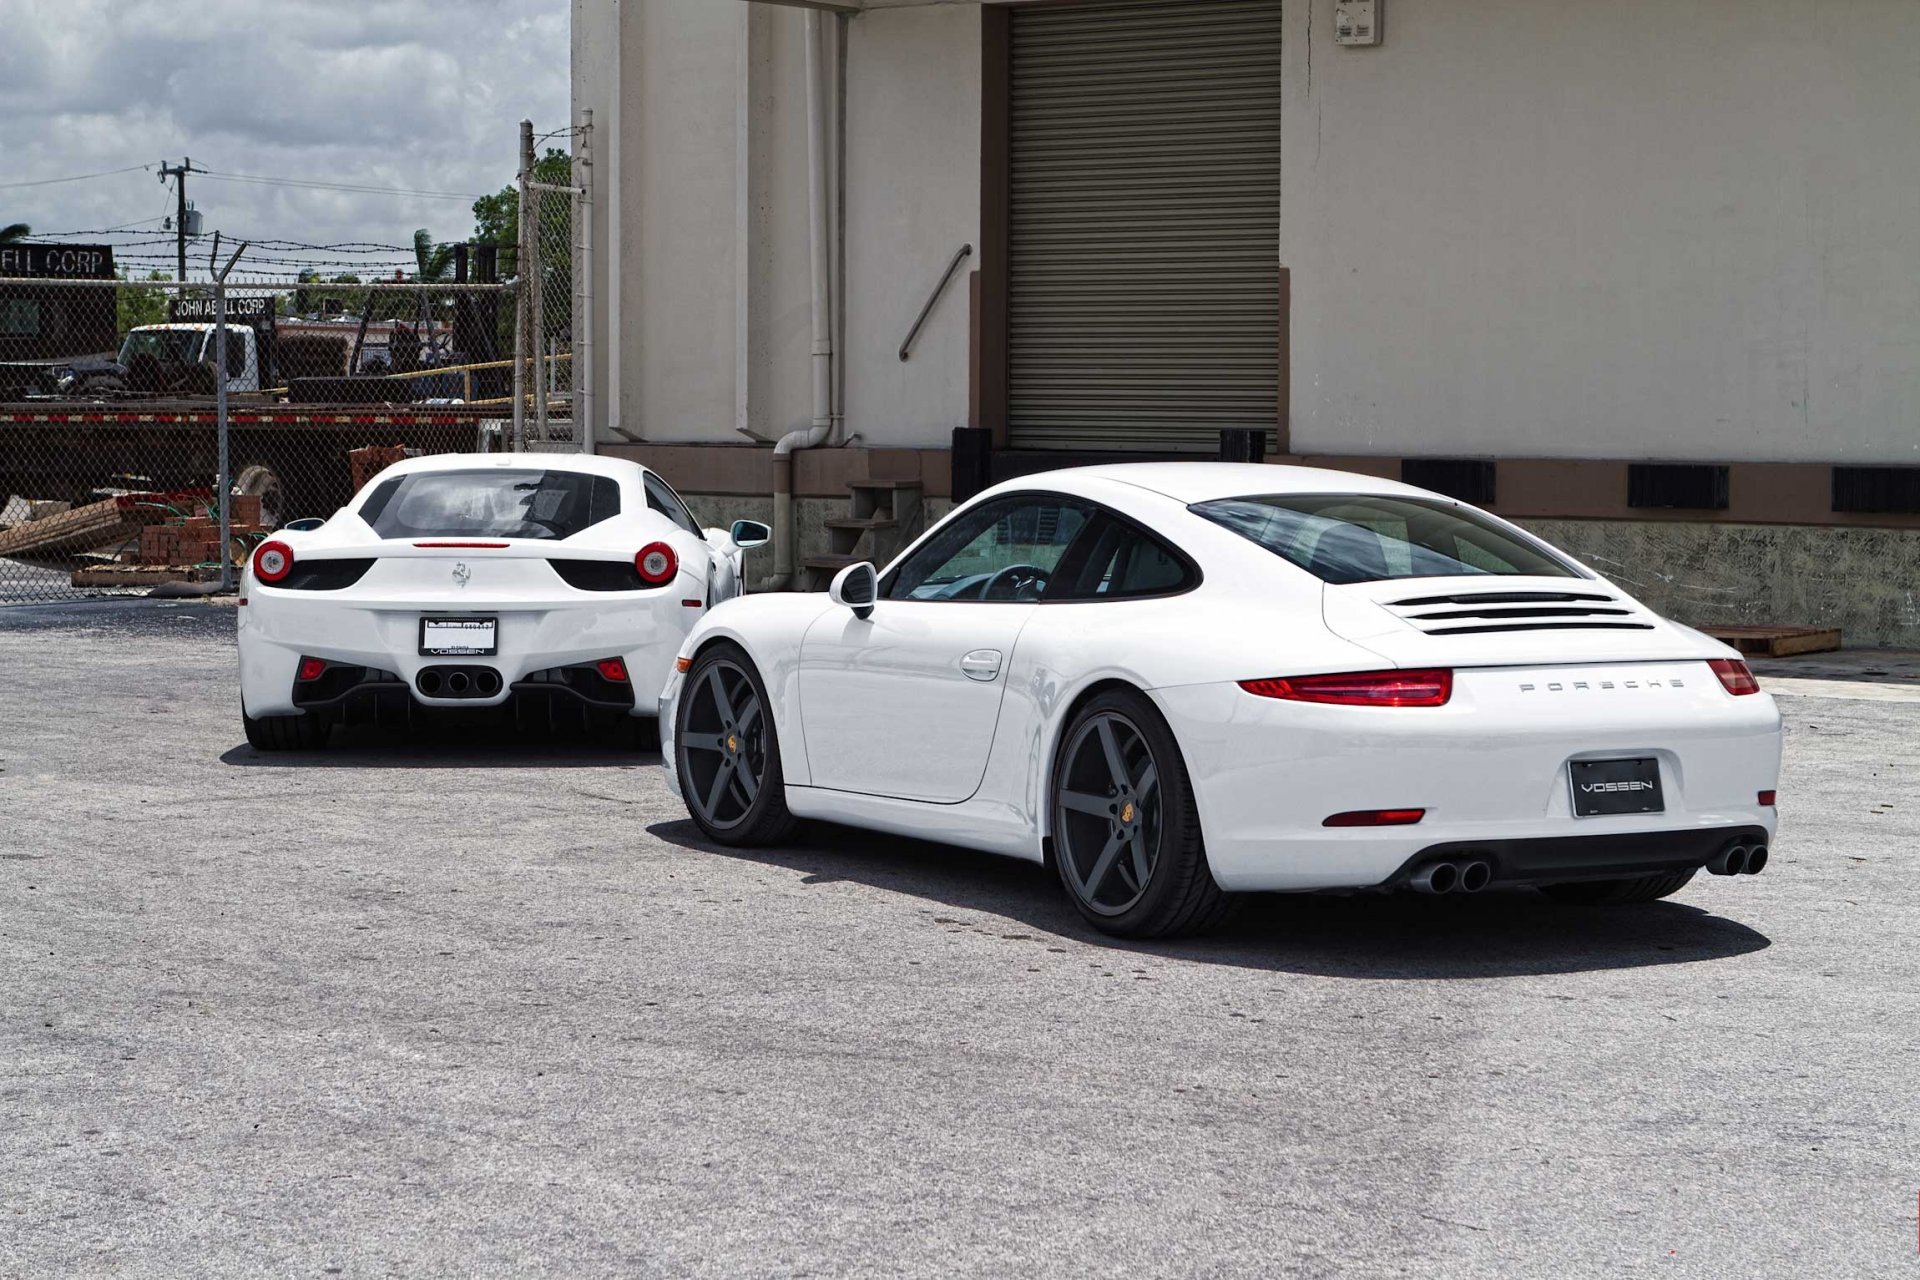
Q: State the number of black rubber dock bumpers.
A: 5